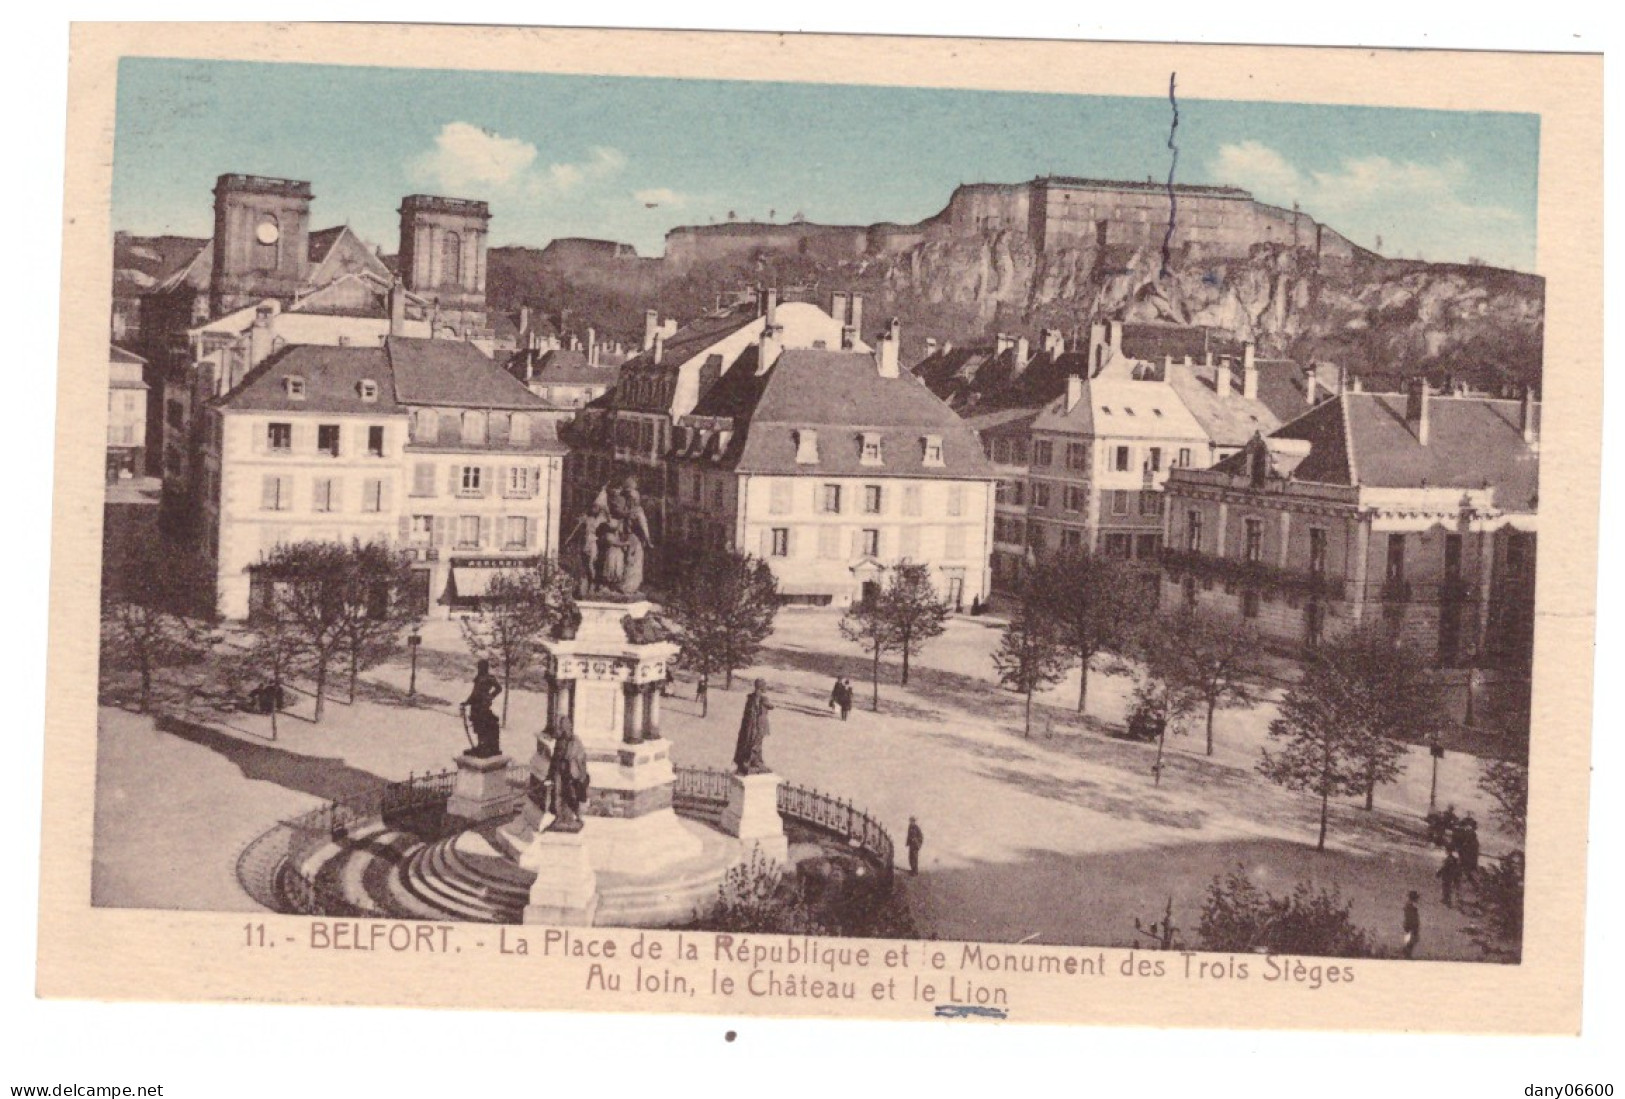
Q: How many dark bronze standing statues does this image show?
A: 3